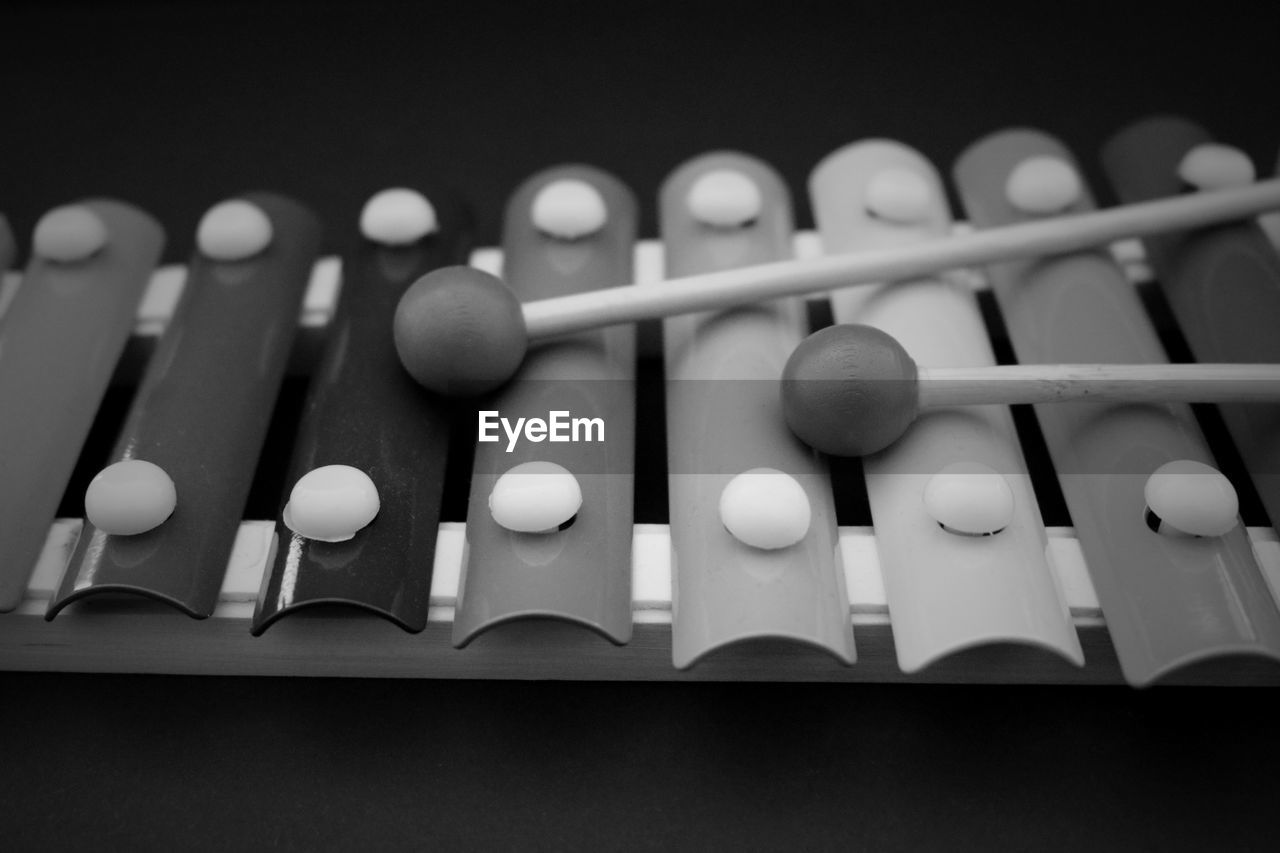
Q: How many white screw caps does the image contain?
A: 14